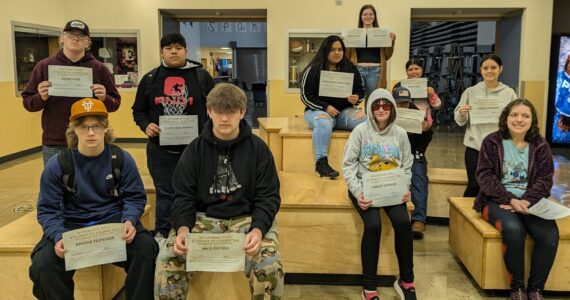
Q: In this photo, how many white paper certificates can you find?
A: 12